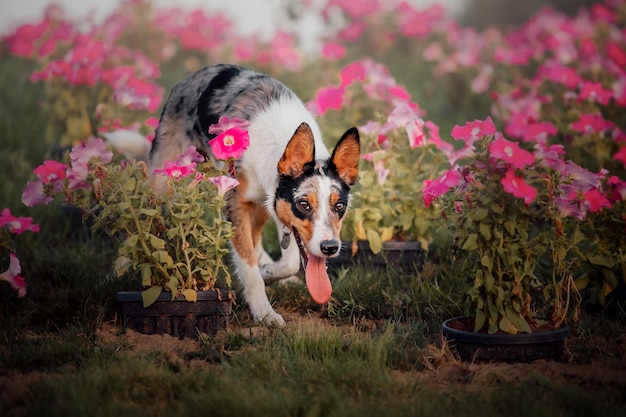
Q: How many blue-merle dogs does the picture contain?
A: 1